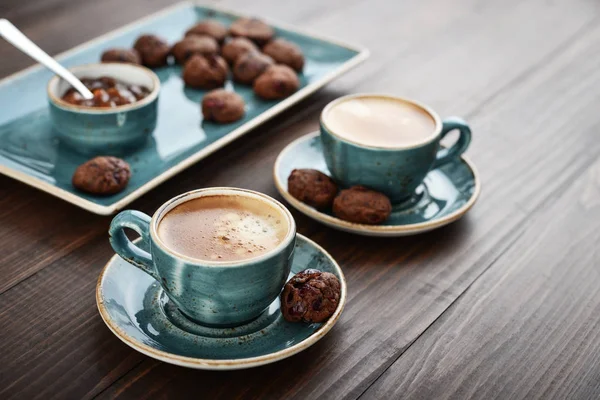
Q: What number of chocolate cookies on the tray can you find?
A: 12